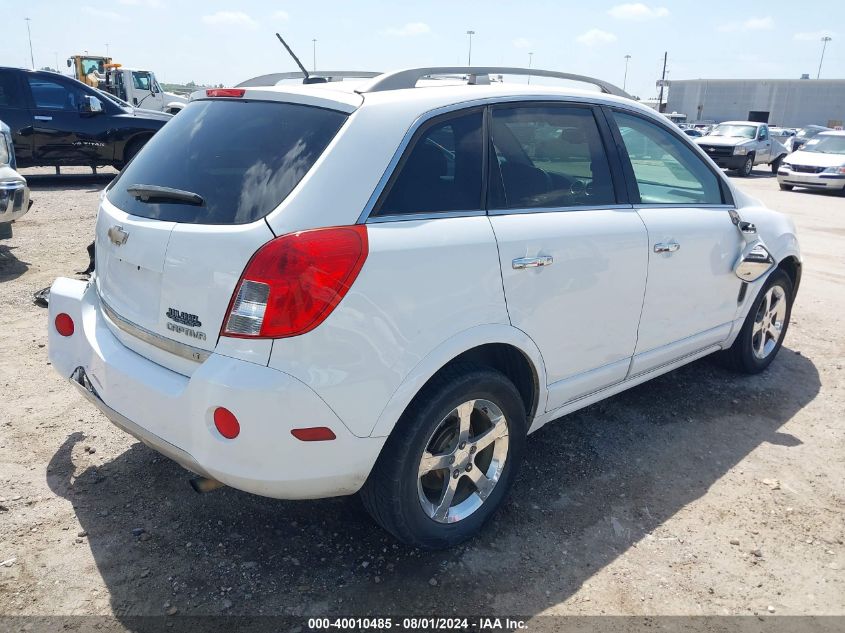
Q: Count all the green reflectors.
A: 0